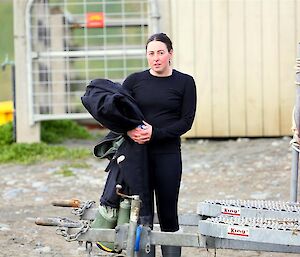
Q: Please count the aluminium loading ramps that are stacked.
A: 2